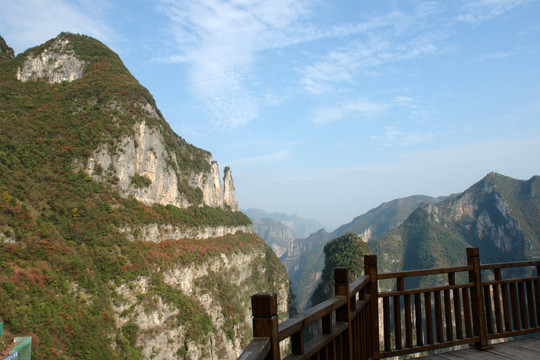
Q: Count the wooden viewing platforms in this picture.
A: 1